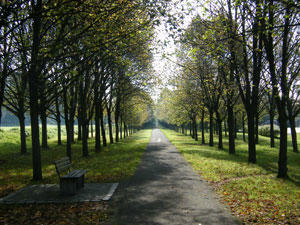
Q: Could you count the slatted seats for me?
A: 1